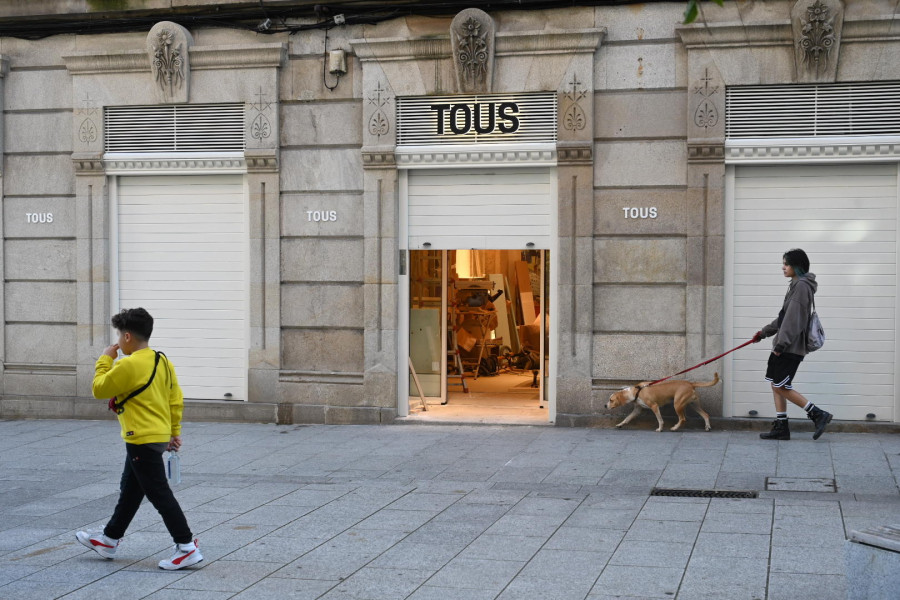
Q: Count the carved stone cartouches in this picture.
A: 3